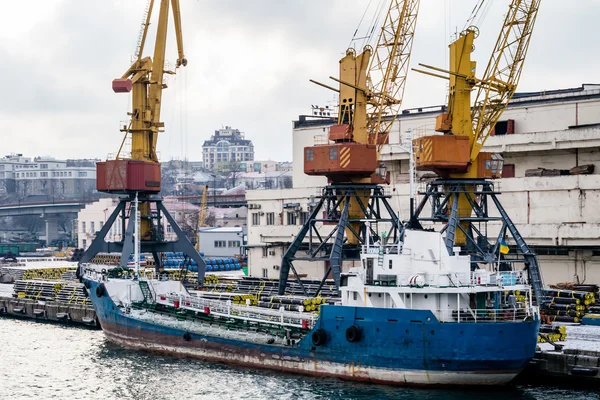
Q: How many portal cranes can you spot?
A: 3